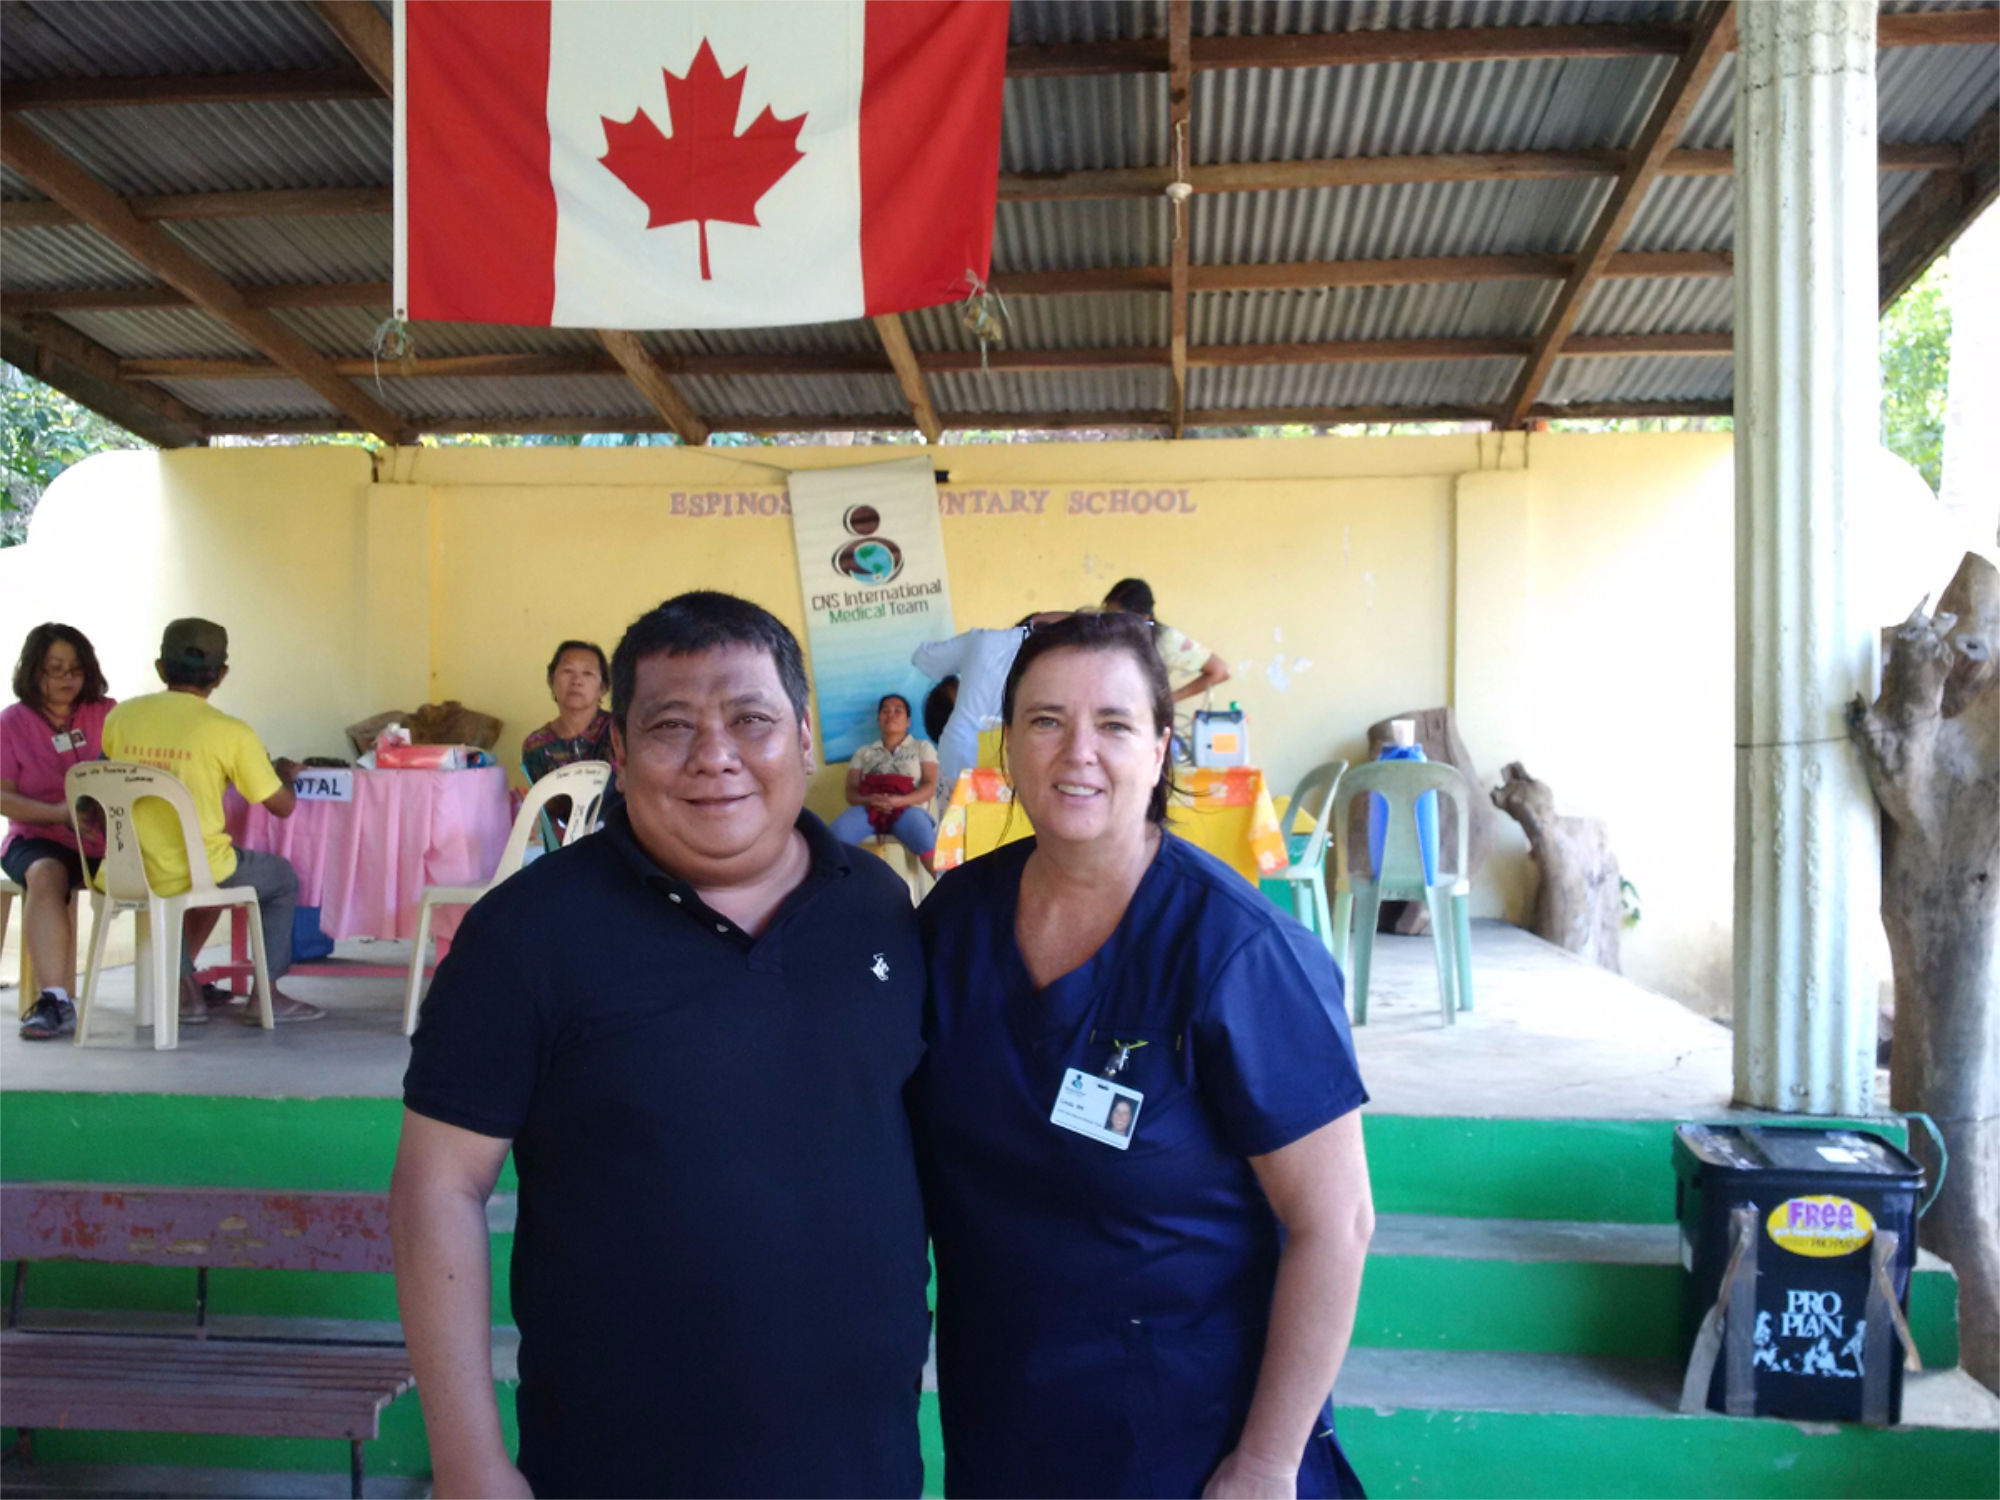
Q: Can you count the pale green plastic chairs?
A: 2